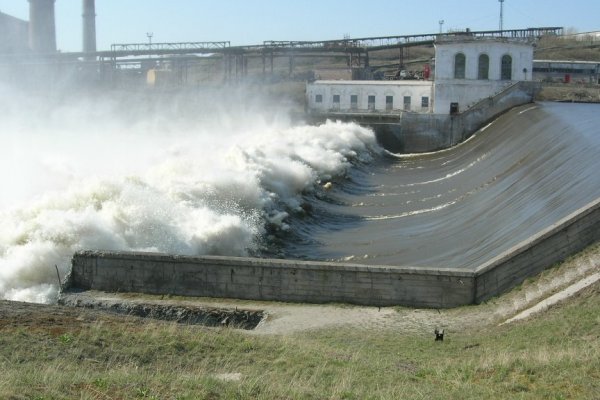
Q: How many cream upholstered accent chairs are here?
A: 0